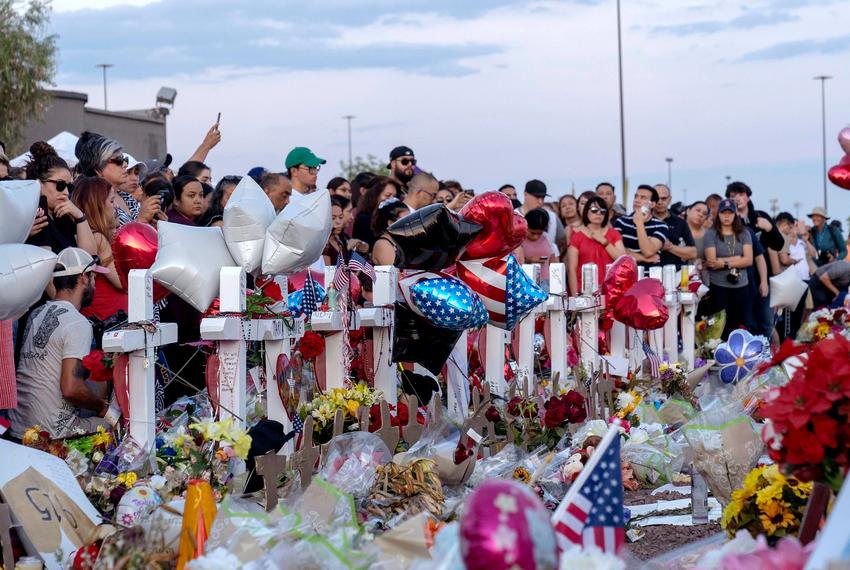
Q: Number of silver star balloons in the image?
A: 6